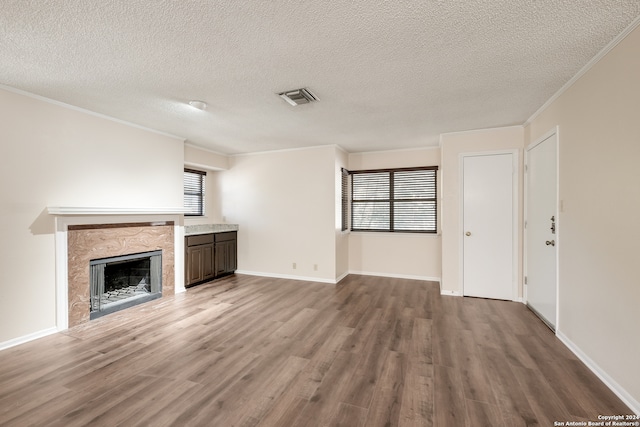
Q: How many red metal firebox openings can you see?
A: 0